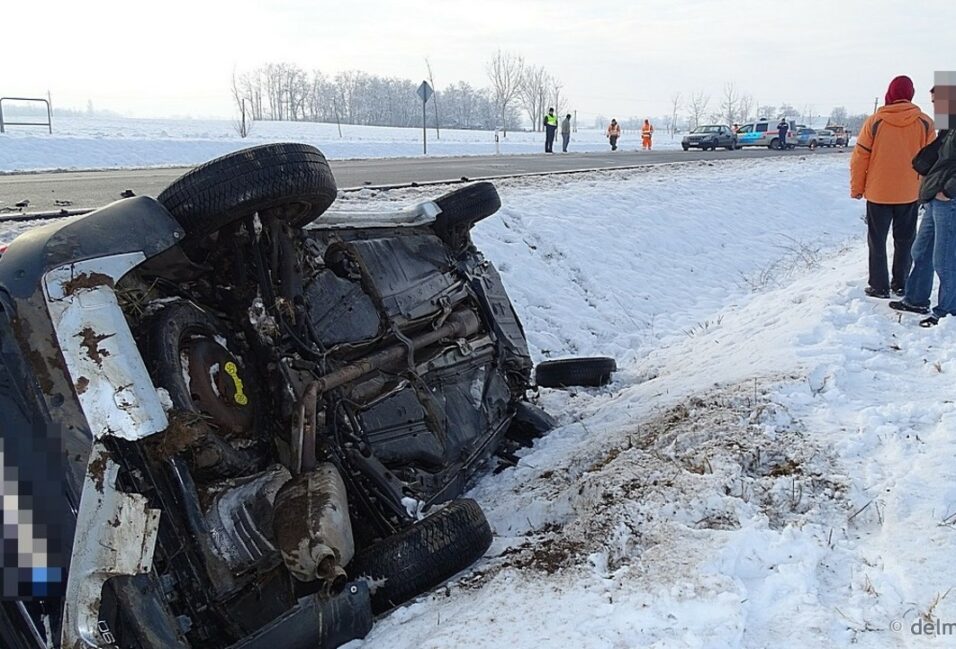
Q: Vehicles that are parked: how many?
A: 5